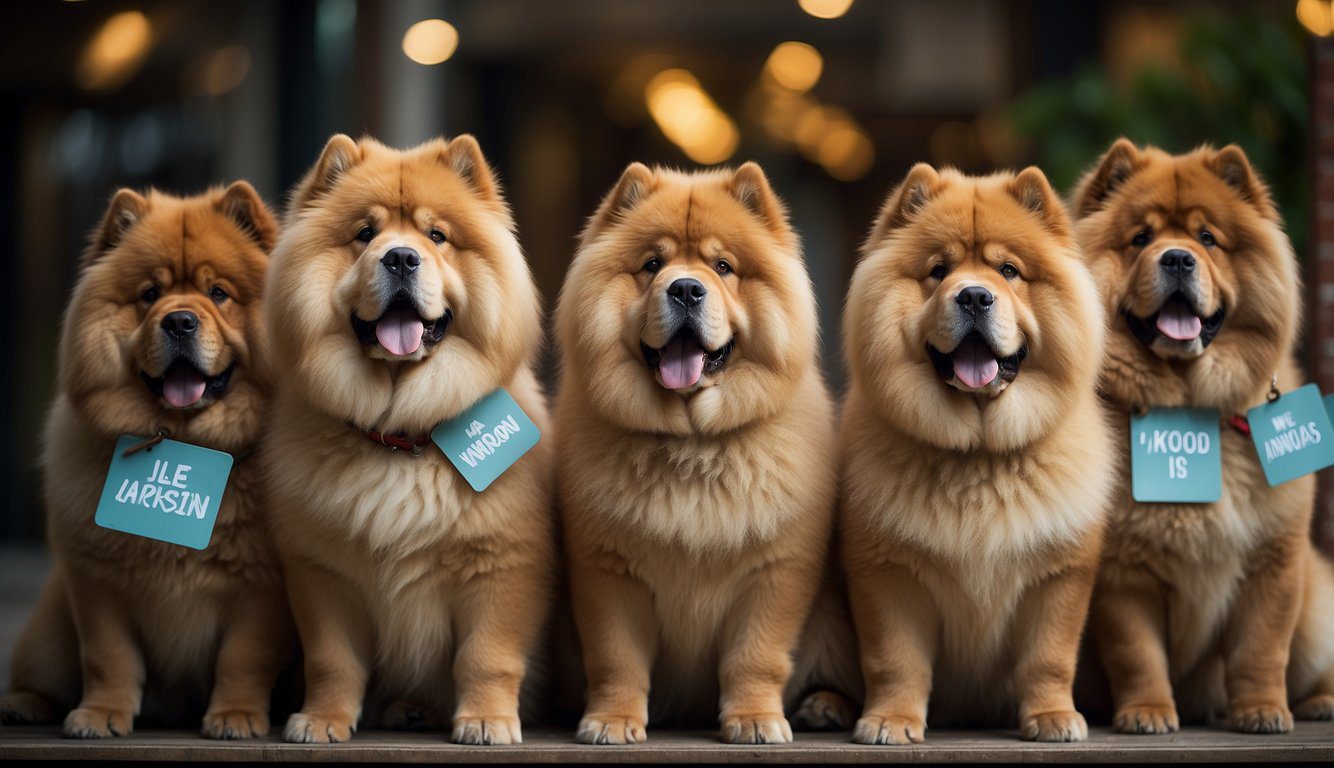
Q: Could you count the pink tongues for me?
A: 5